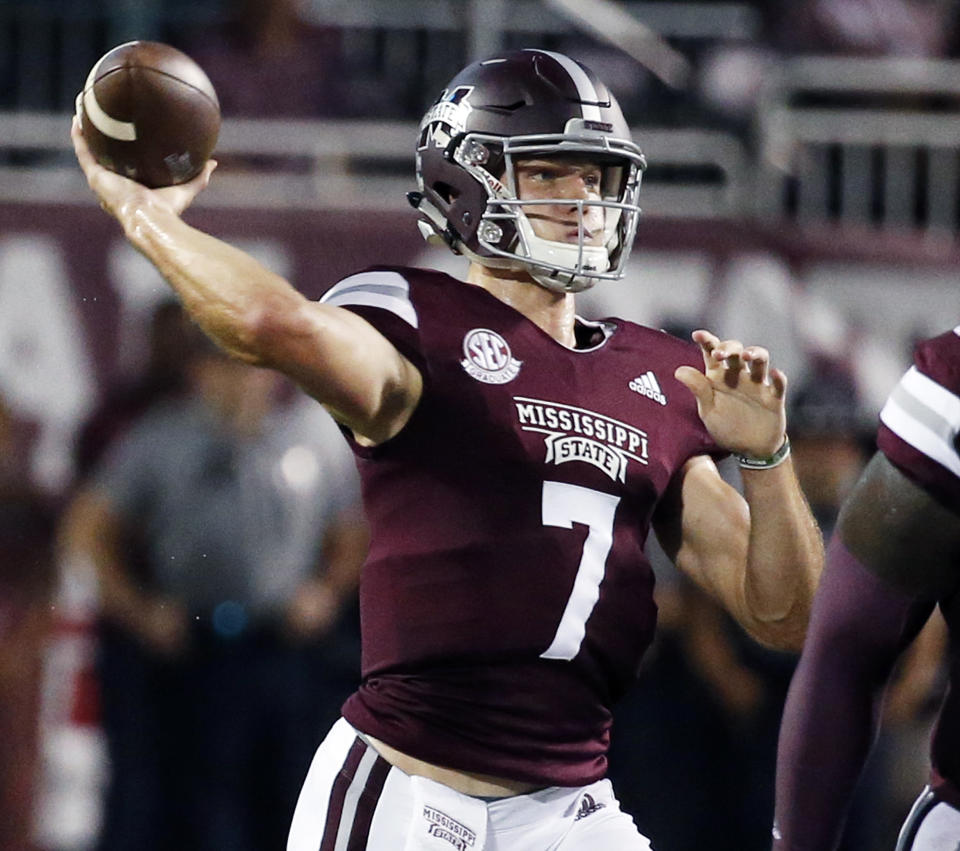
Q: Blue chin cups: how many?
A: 0